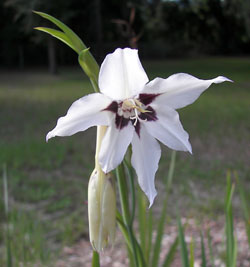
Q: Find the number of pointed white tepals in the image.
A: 6